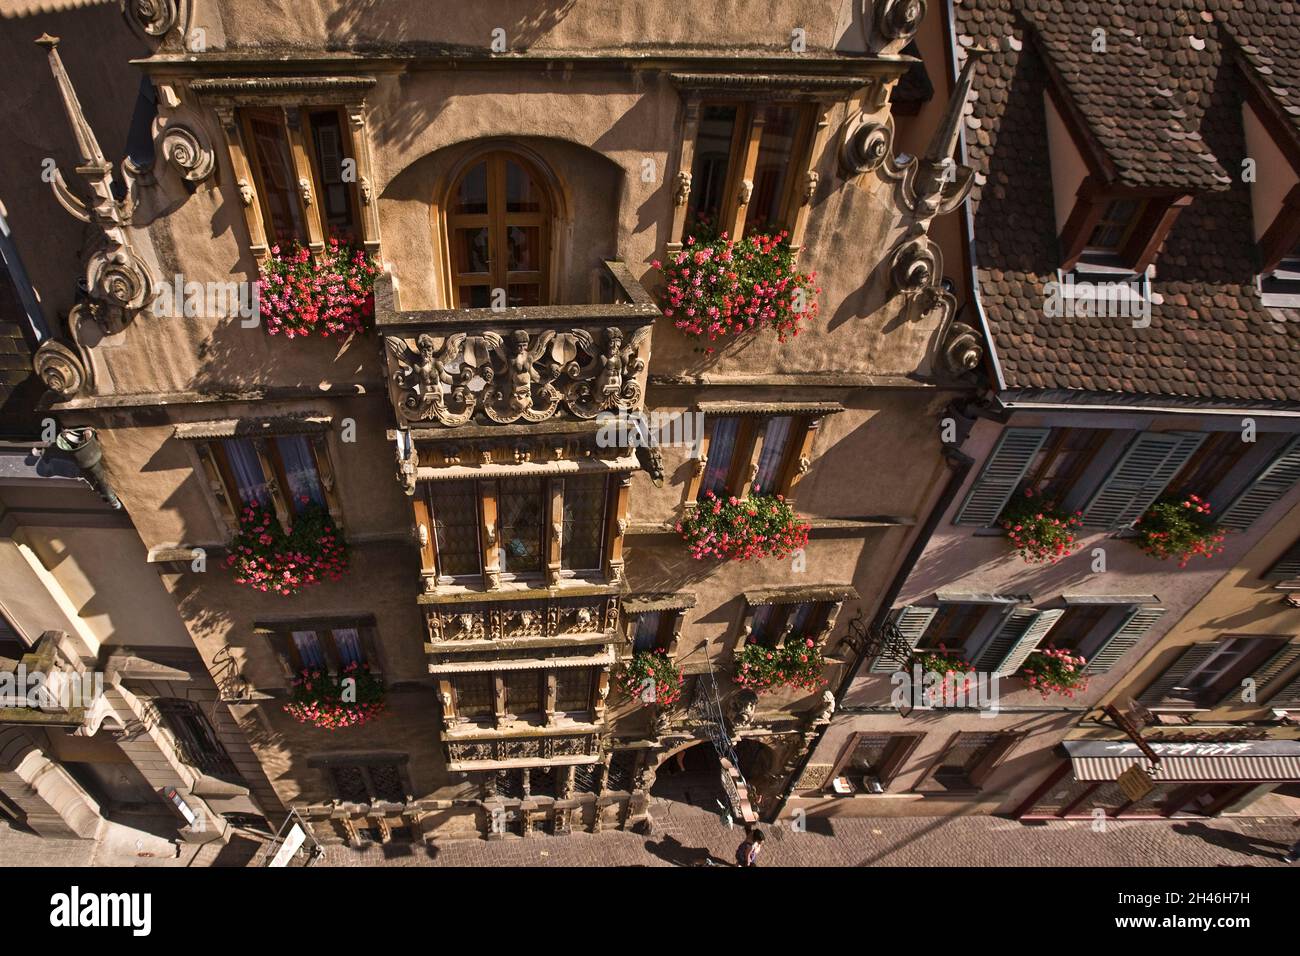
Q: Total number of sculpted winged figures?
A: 3